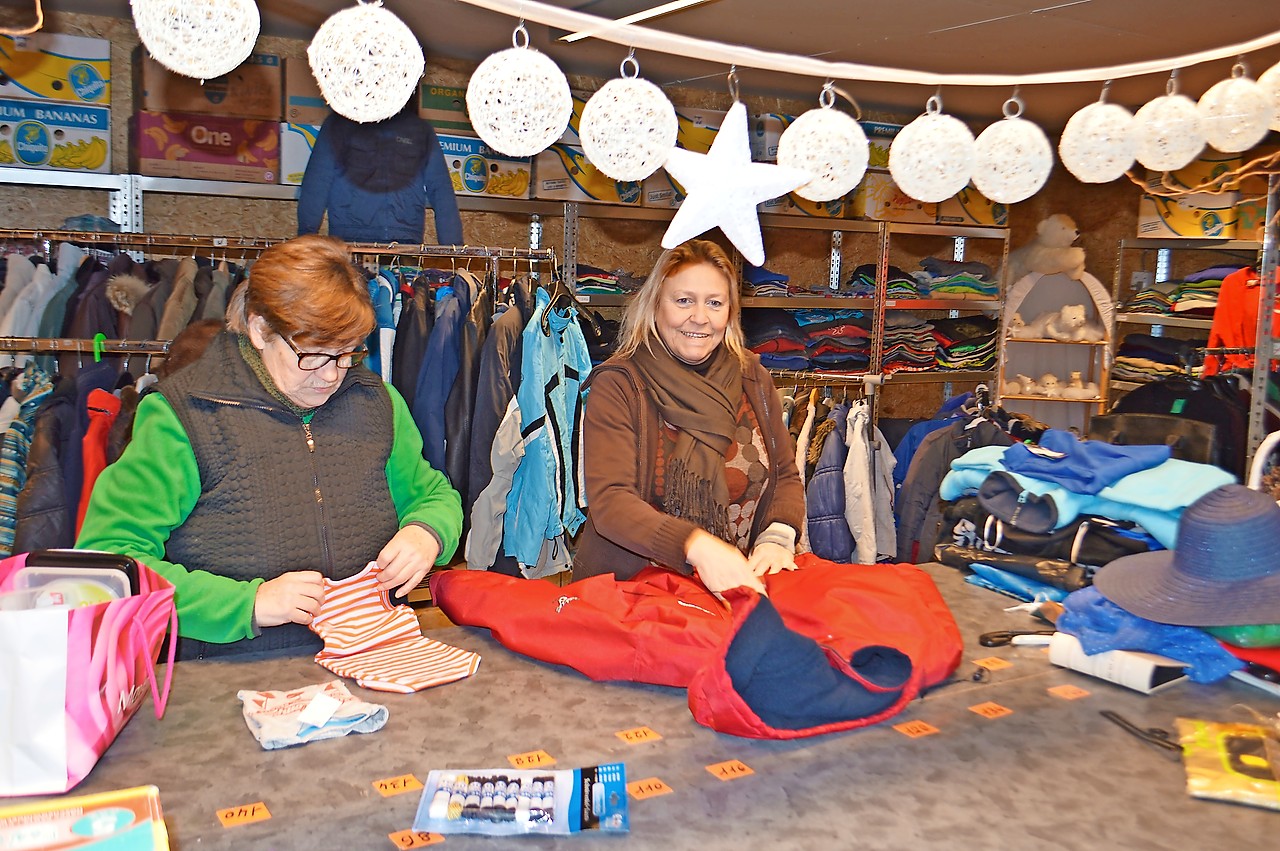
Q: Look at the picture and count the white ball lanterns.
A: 11